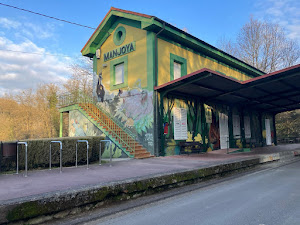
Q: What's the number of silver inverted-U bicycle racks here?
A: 4